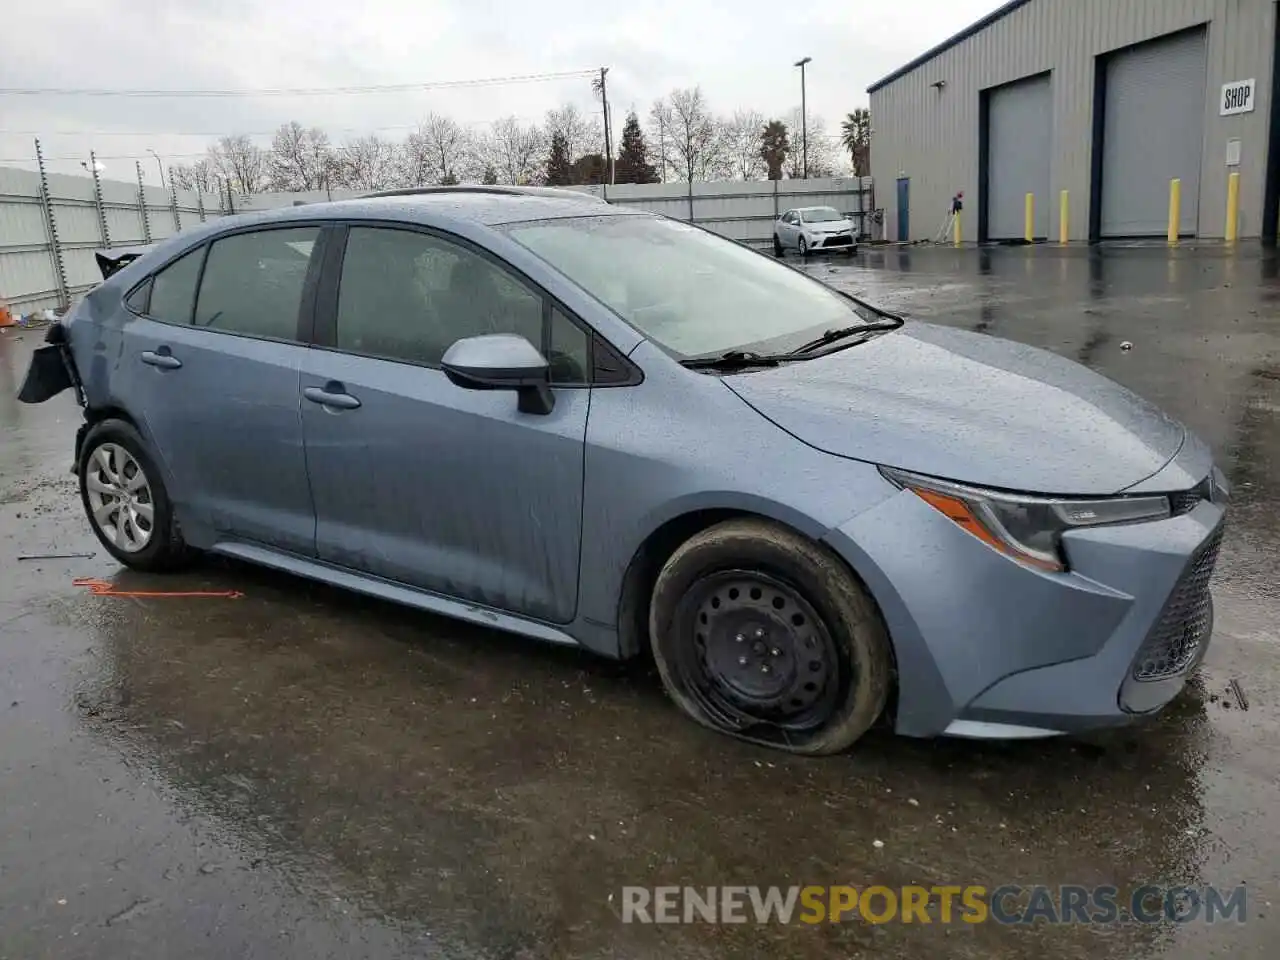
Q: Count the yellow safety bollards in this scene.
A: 5